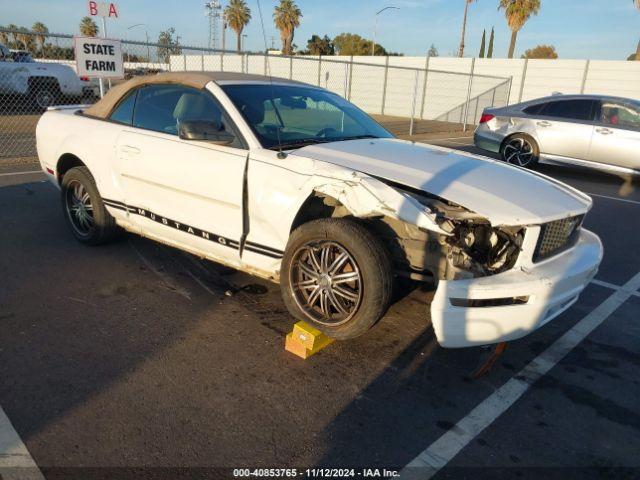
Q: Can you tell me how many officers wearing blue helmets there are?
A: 0